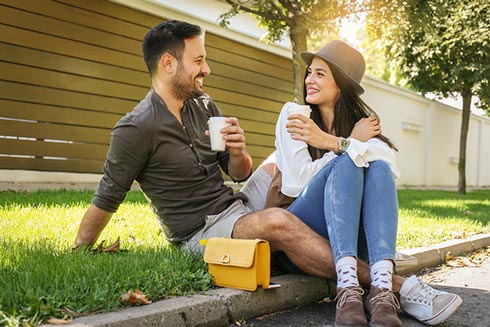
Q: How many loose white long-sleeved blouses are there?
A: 1